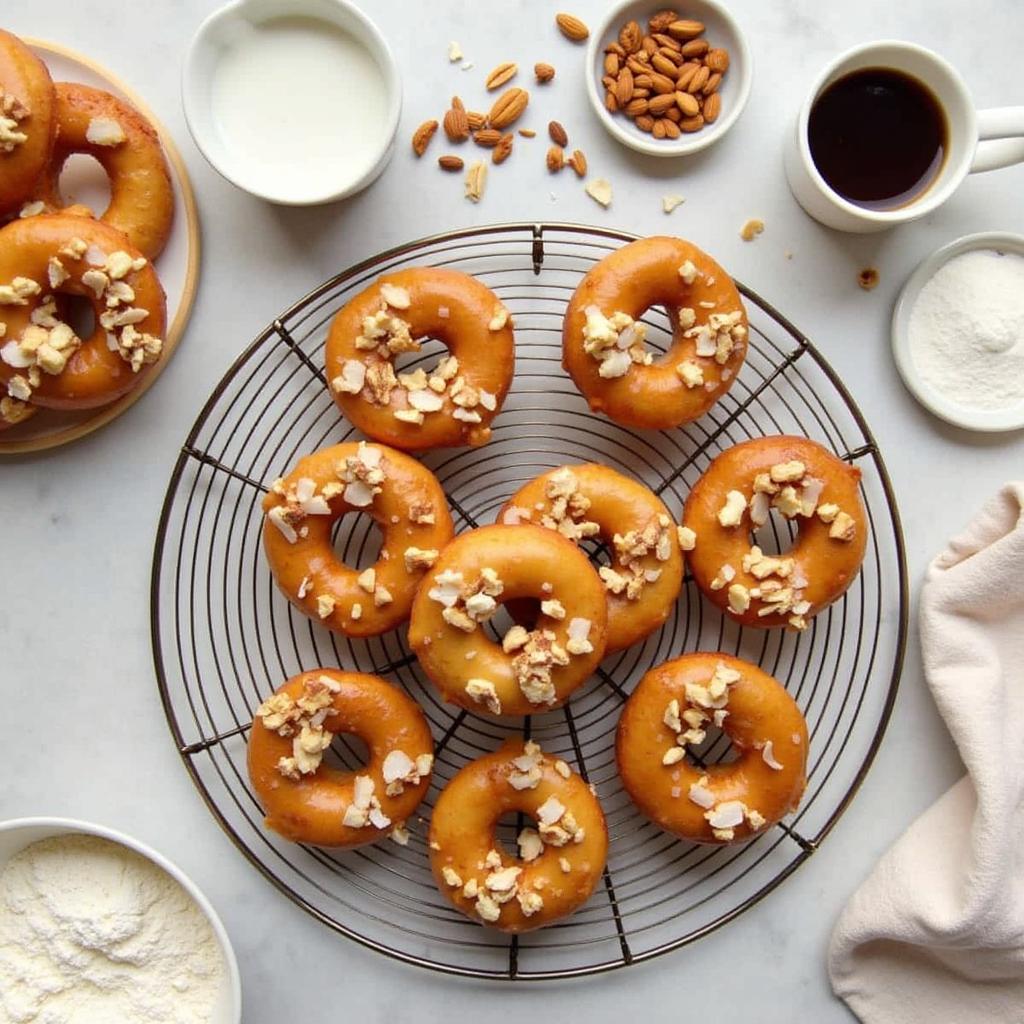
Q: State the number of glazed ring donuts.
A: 12